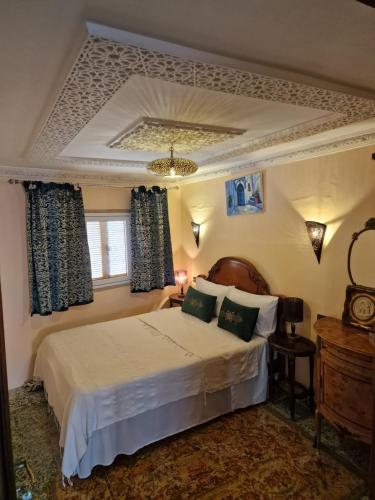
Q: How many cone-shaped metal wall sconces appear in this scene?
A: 2